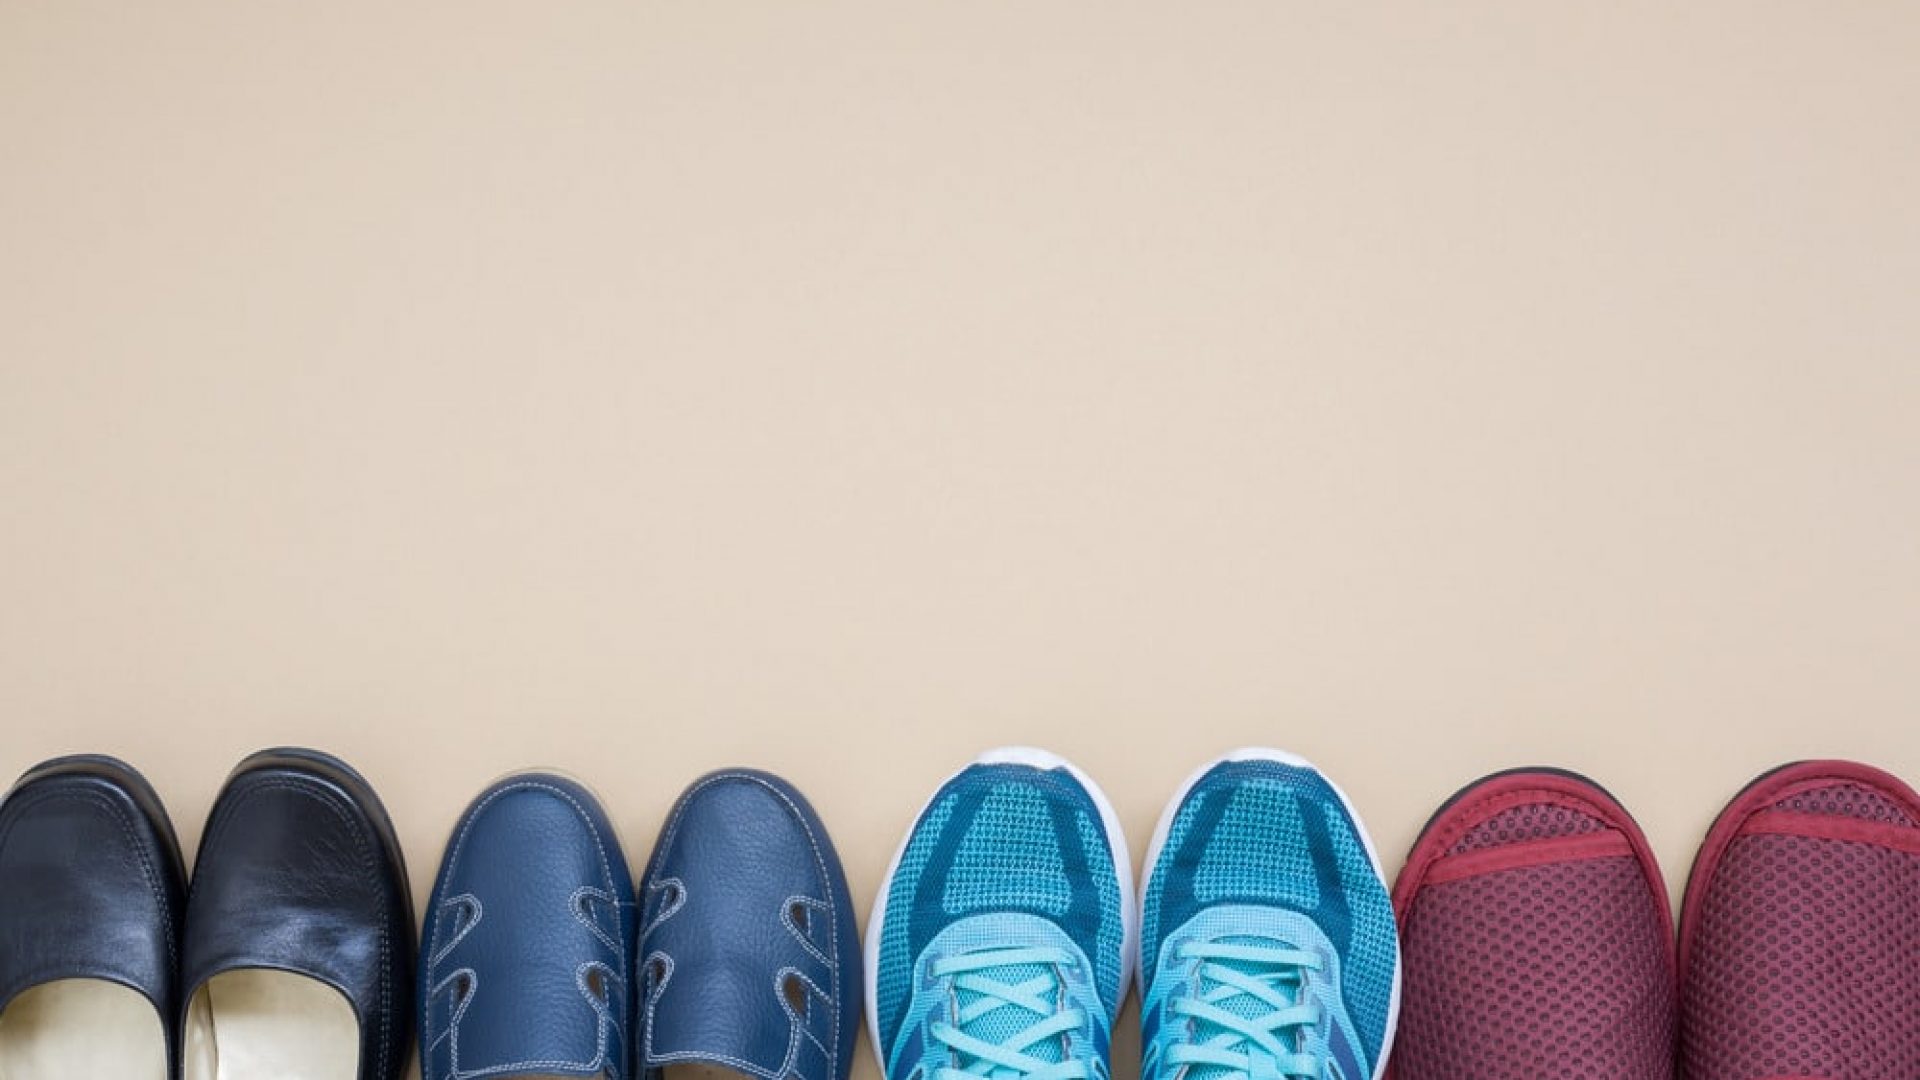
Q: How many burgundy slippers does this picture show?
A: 2